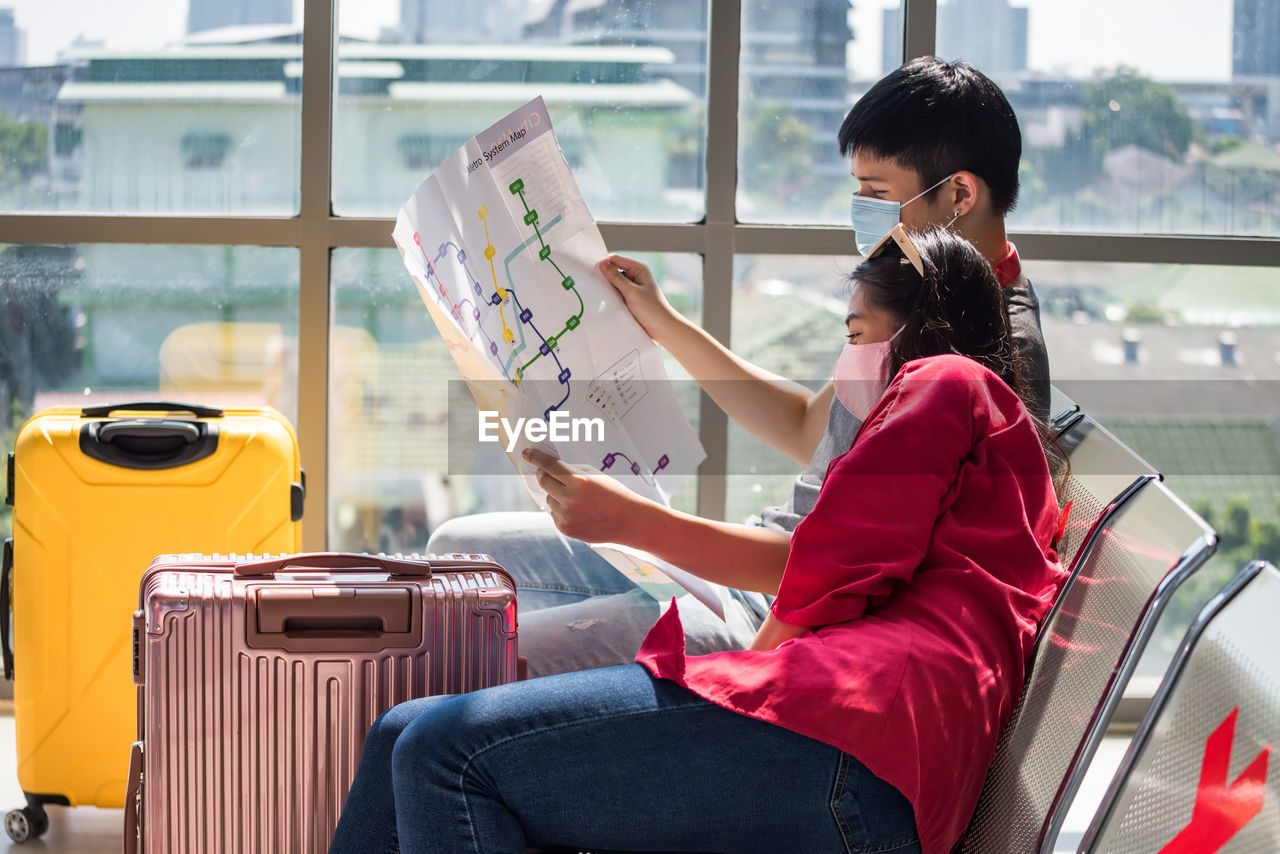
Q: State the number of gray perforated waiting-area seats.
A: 4